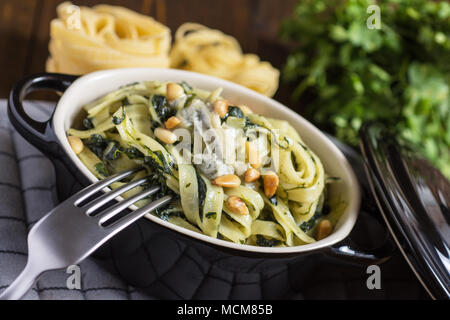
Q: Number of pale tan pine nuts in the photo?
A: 12